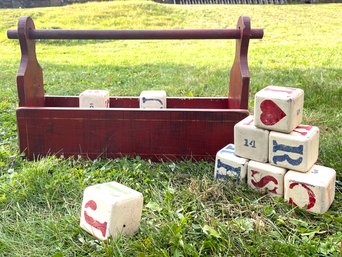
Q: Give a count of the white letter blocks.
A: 9